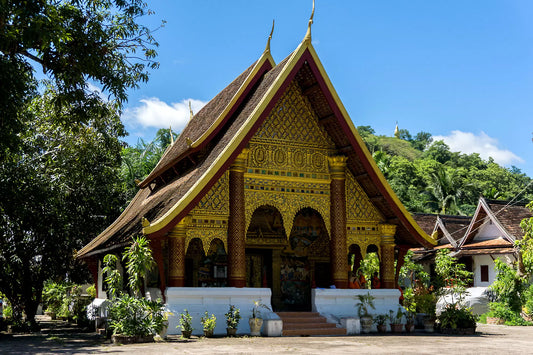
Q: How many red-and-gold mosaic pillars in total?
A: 4